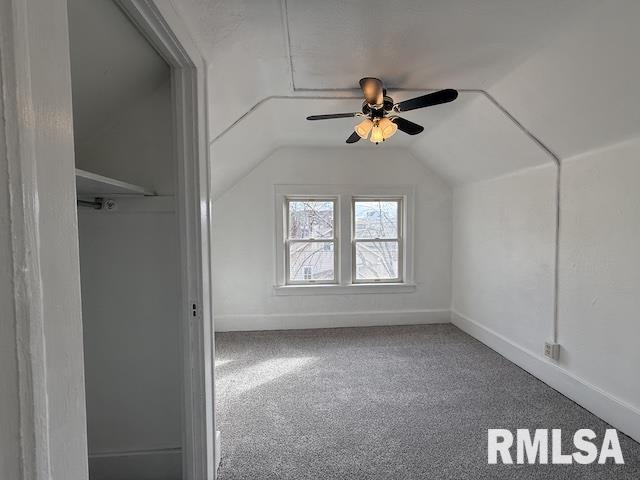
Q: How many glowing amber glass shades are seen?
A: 3